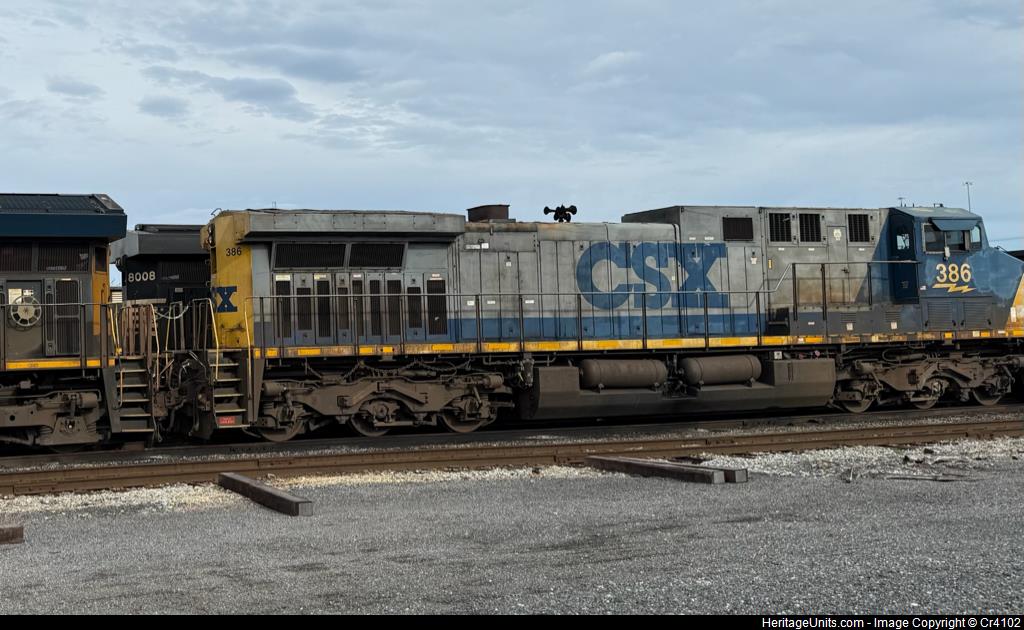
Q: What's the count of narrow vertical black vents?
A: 9